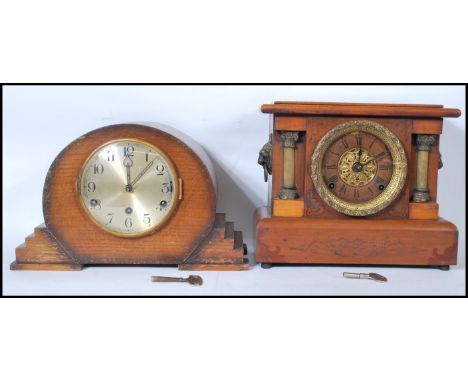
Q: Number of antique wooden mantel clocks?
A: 2